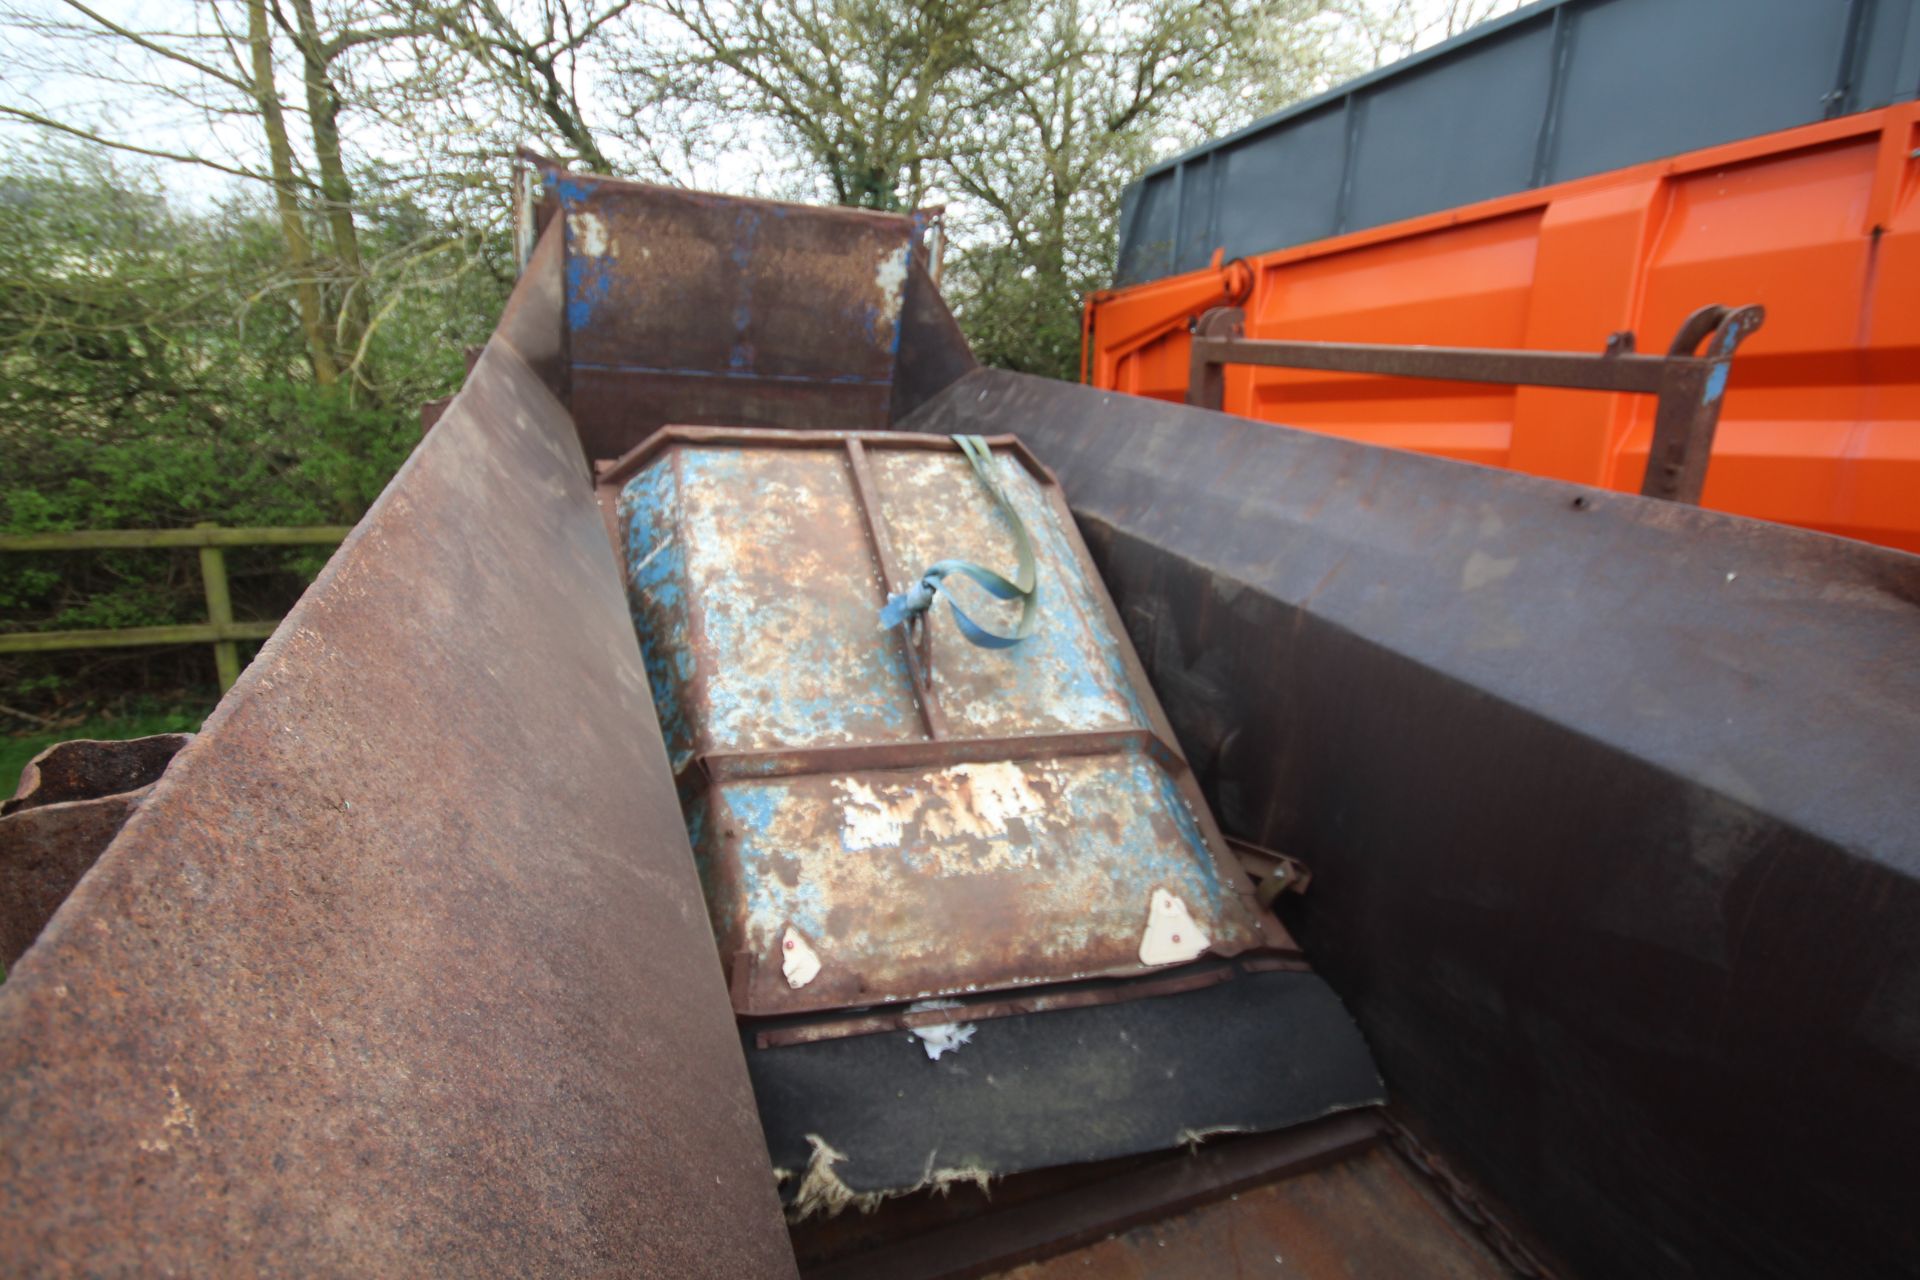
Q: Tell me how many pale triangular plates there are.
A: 2